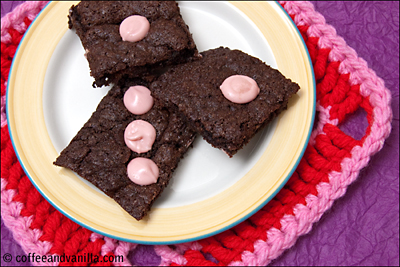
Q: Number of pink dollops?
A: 5